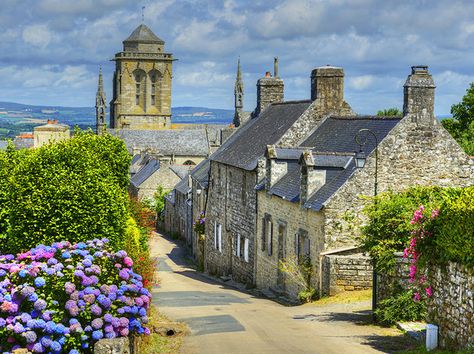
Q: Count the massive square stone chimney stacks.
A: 3